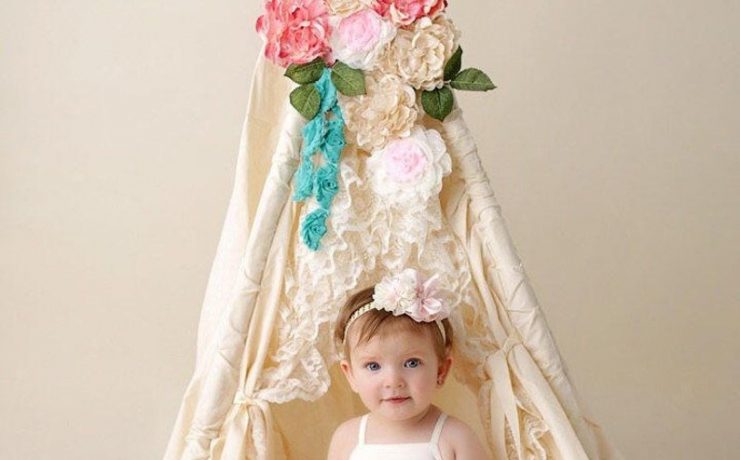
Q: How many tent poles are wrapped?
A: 2